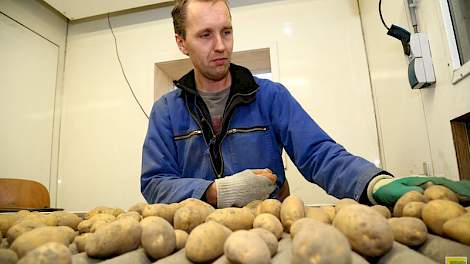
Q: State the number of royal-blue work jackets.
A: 1